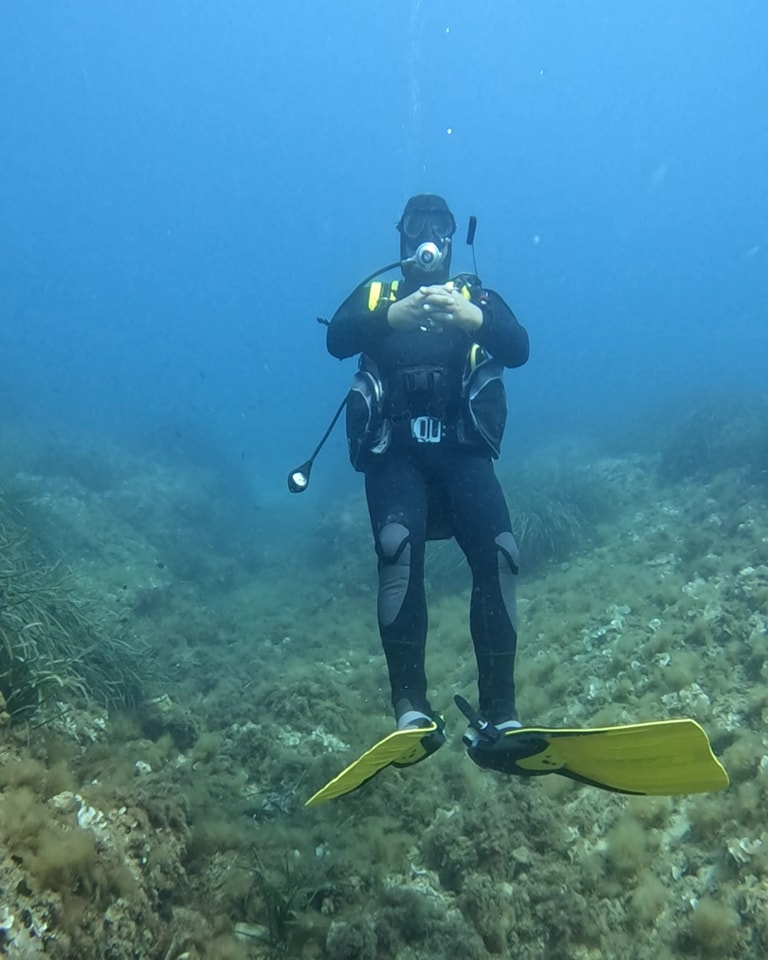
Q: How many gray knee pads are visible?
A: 2